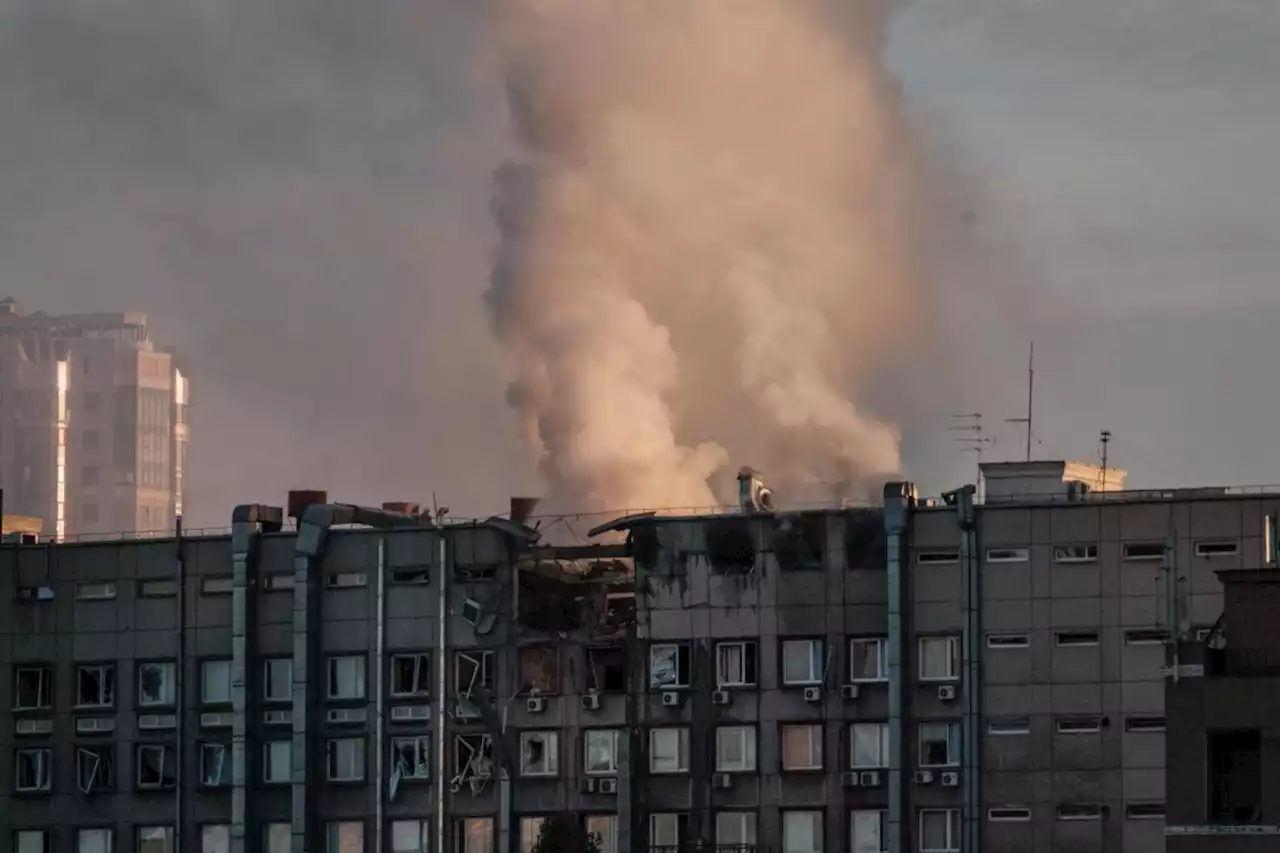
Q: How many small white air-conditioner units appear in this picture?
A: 14